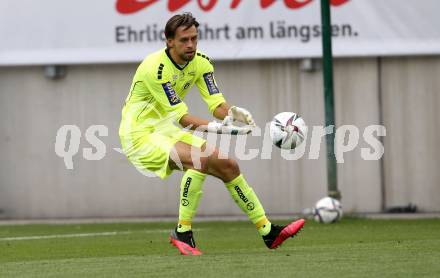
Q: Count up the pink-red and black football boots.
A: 2